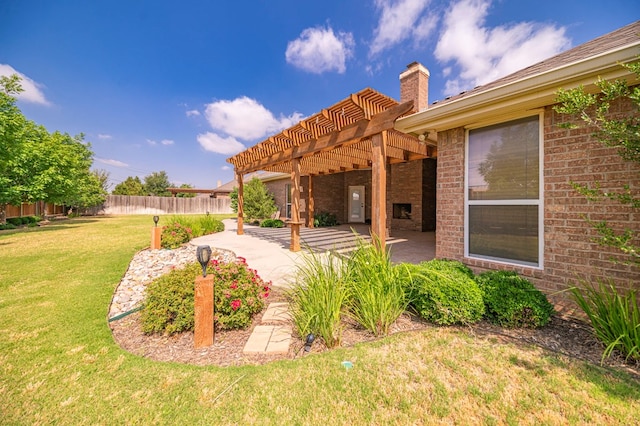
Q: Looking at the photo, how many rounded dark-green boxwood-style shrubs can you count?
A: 2